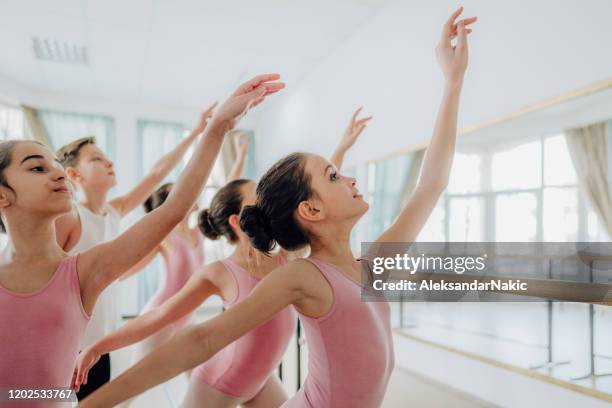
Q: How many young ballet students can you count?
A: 5